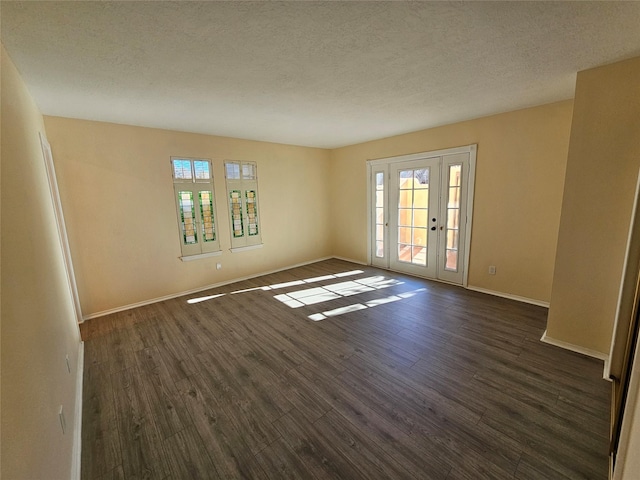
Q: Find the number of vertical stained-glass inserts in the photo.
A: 4